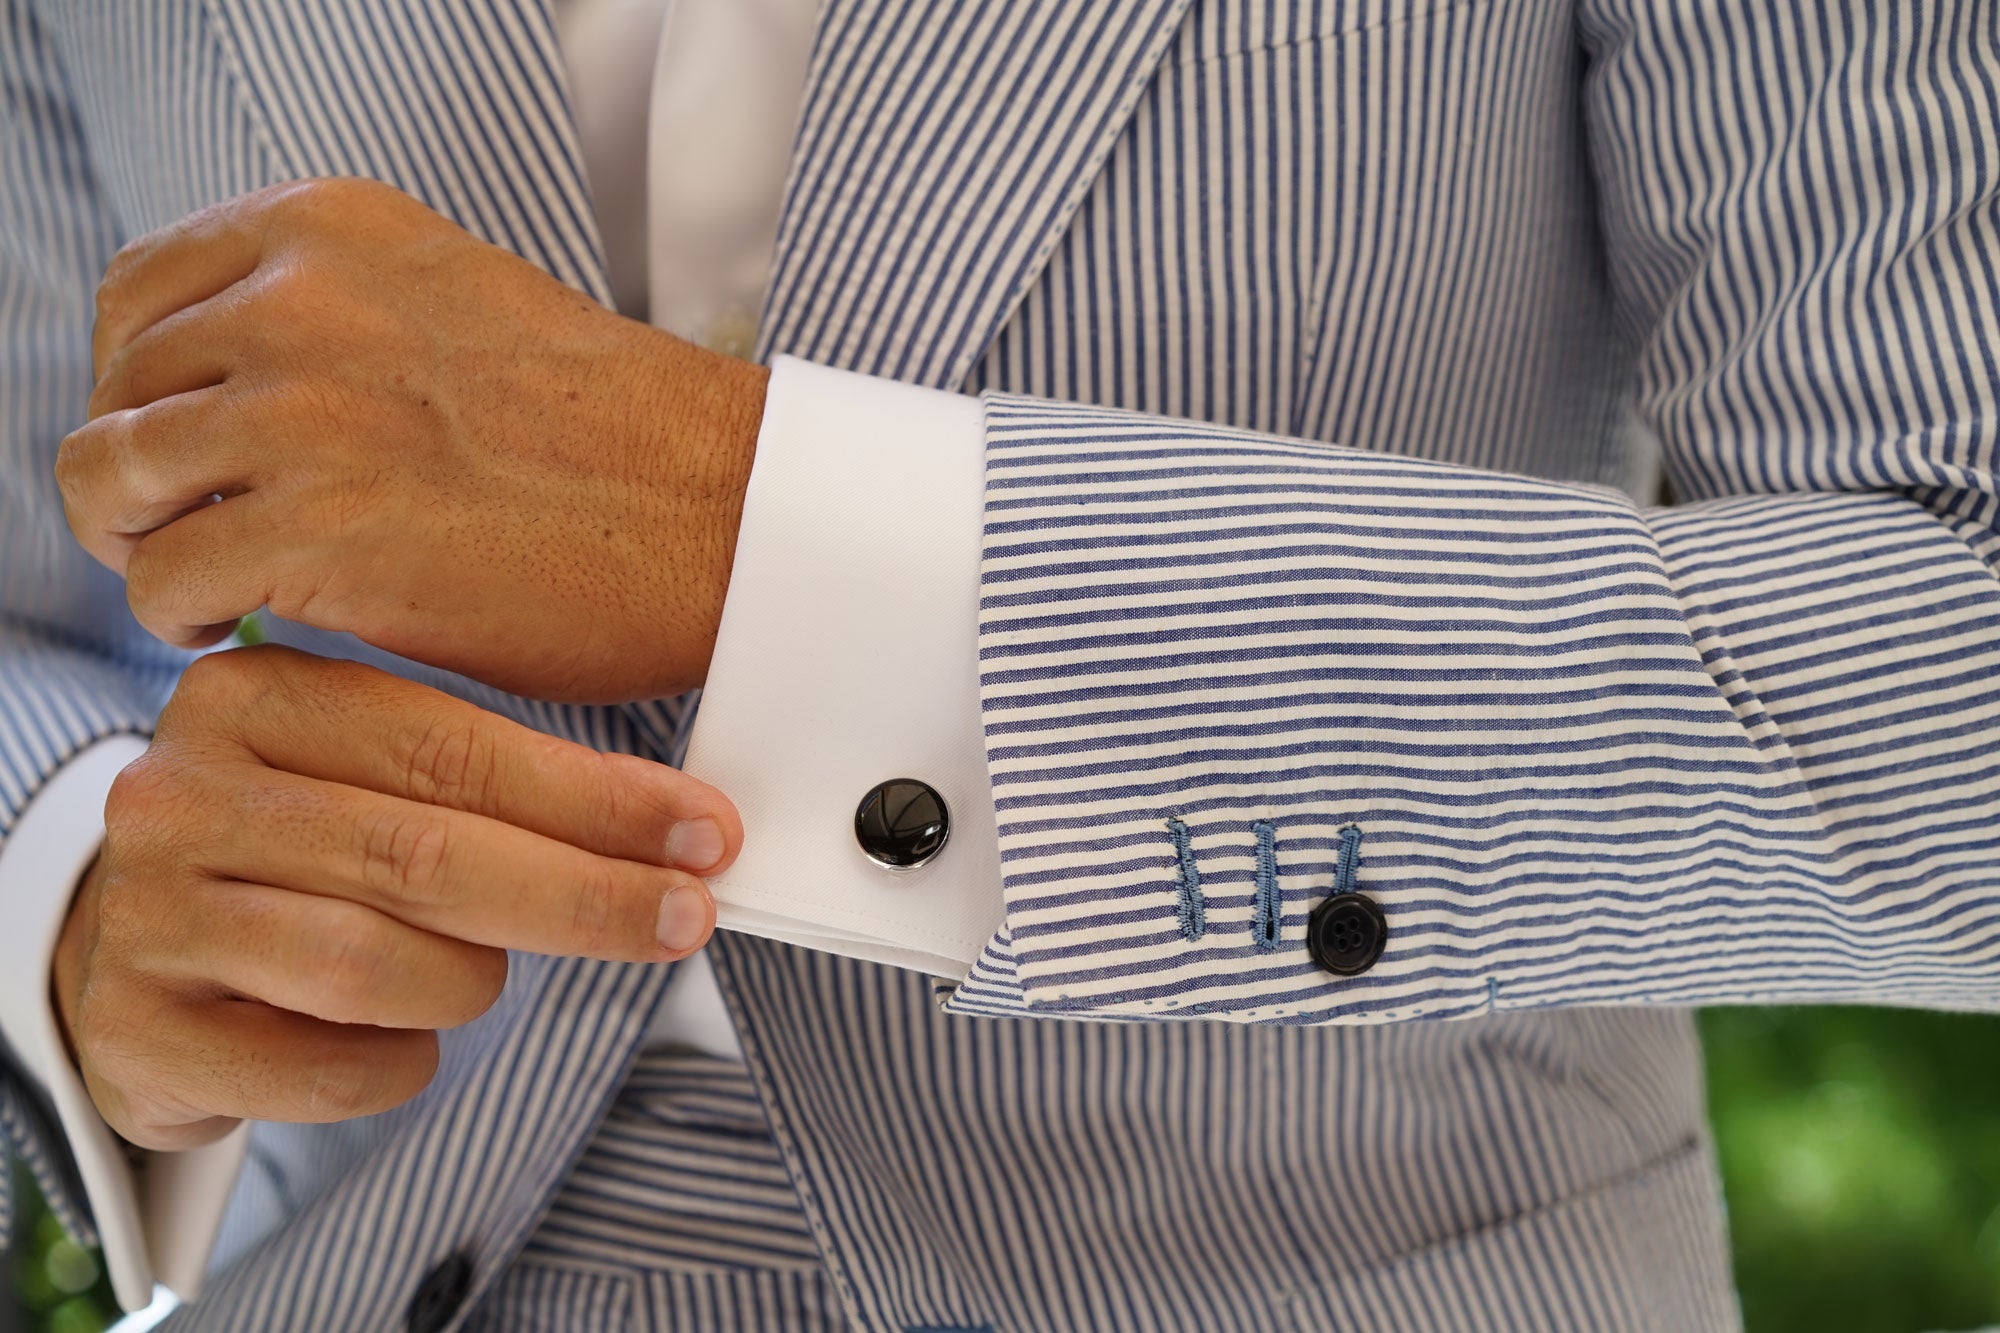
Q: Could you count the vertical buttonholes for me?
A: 3